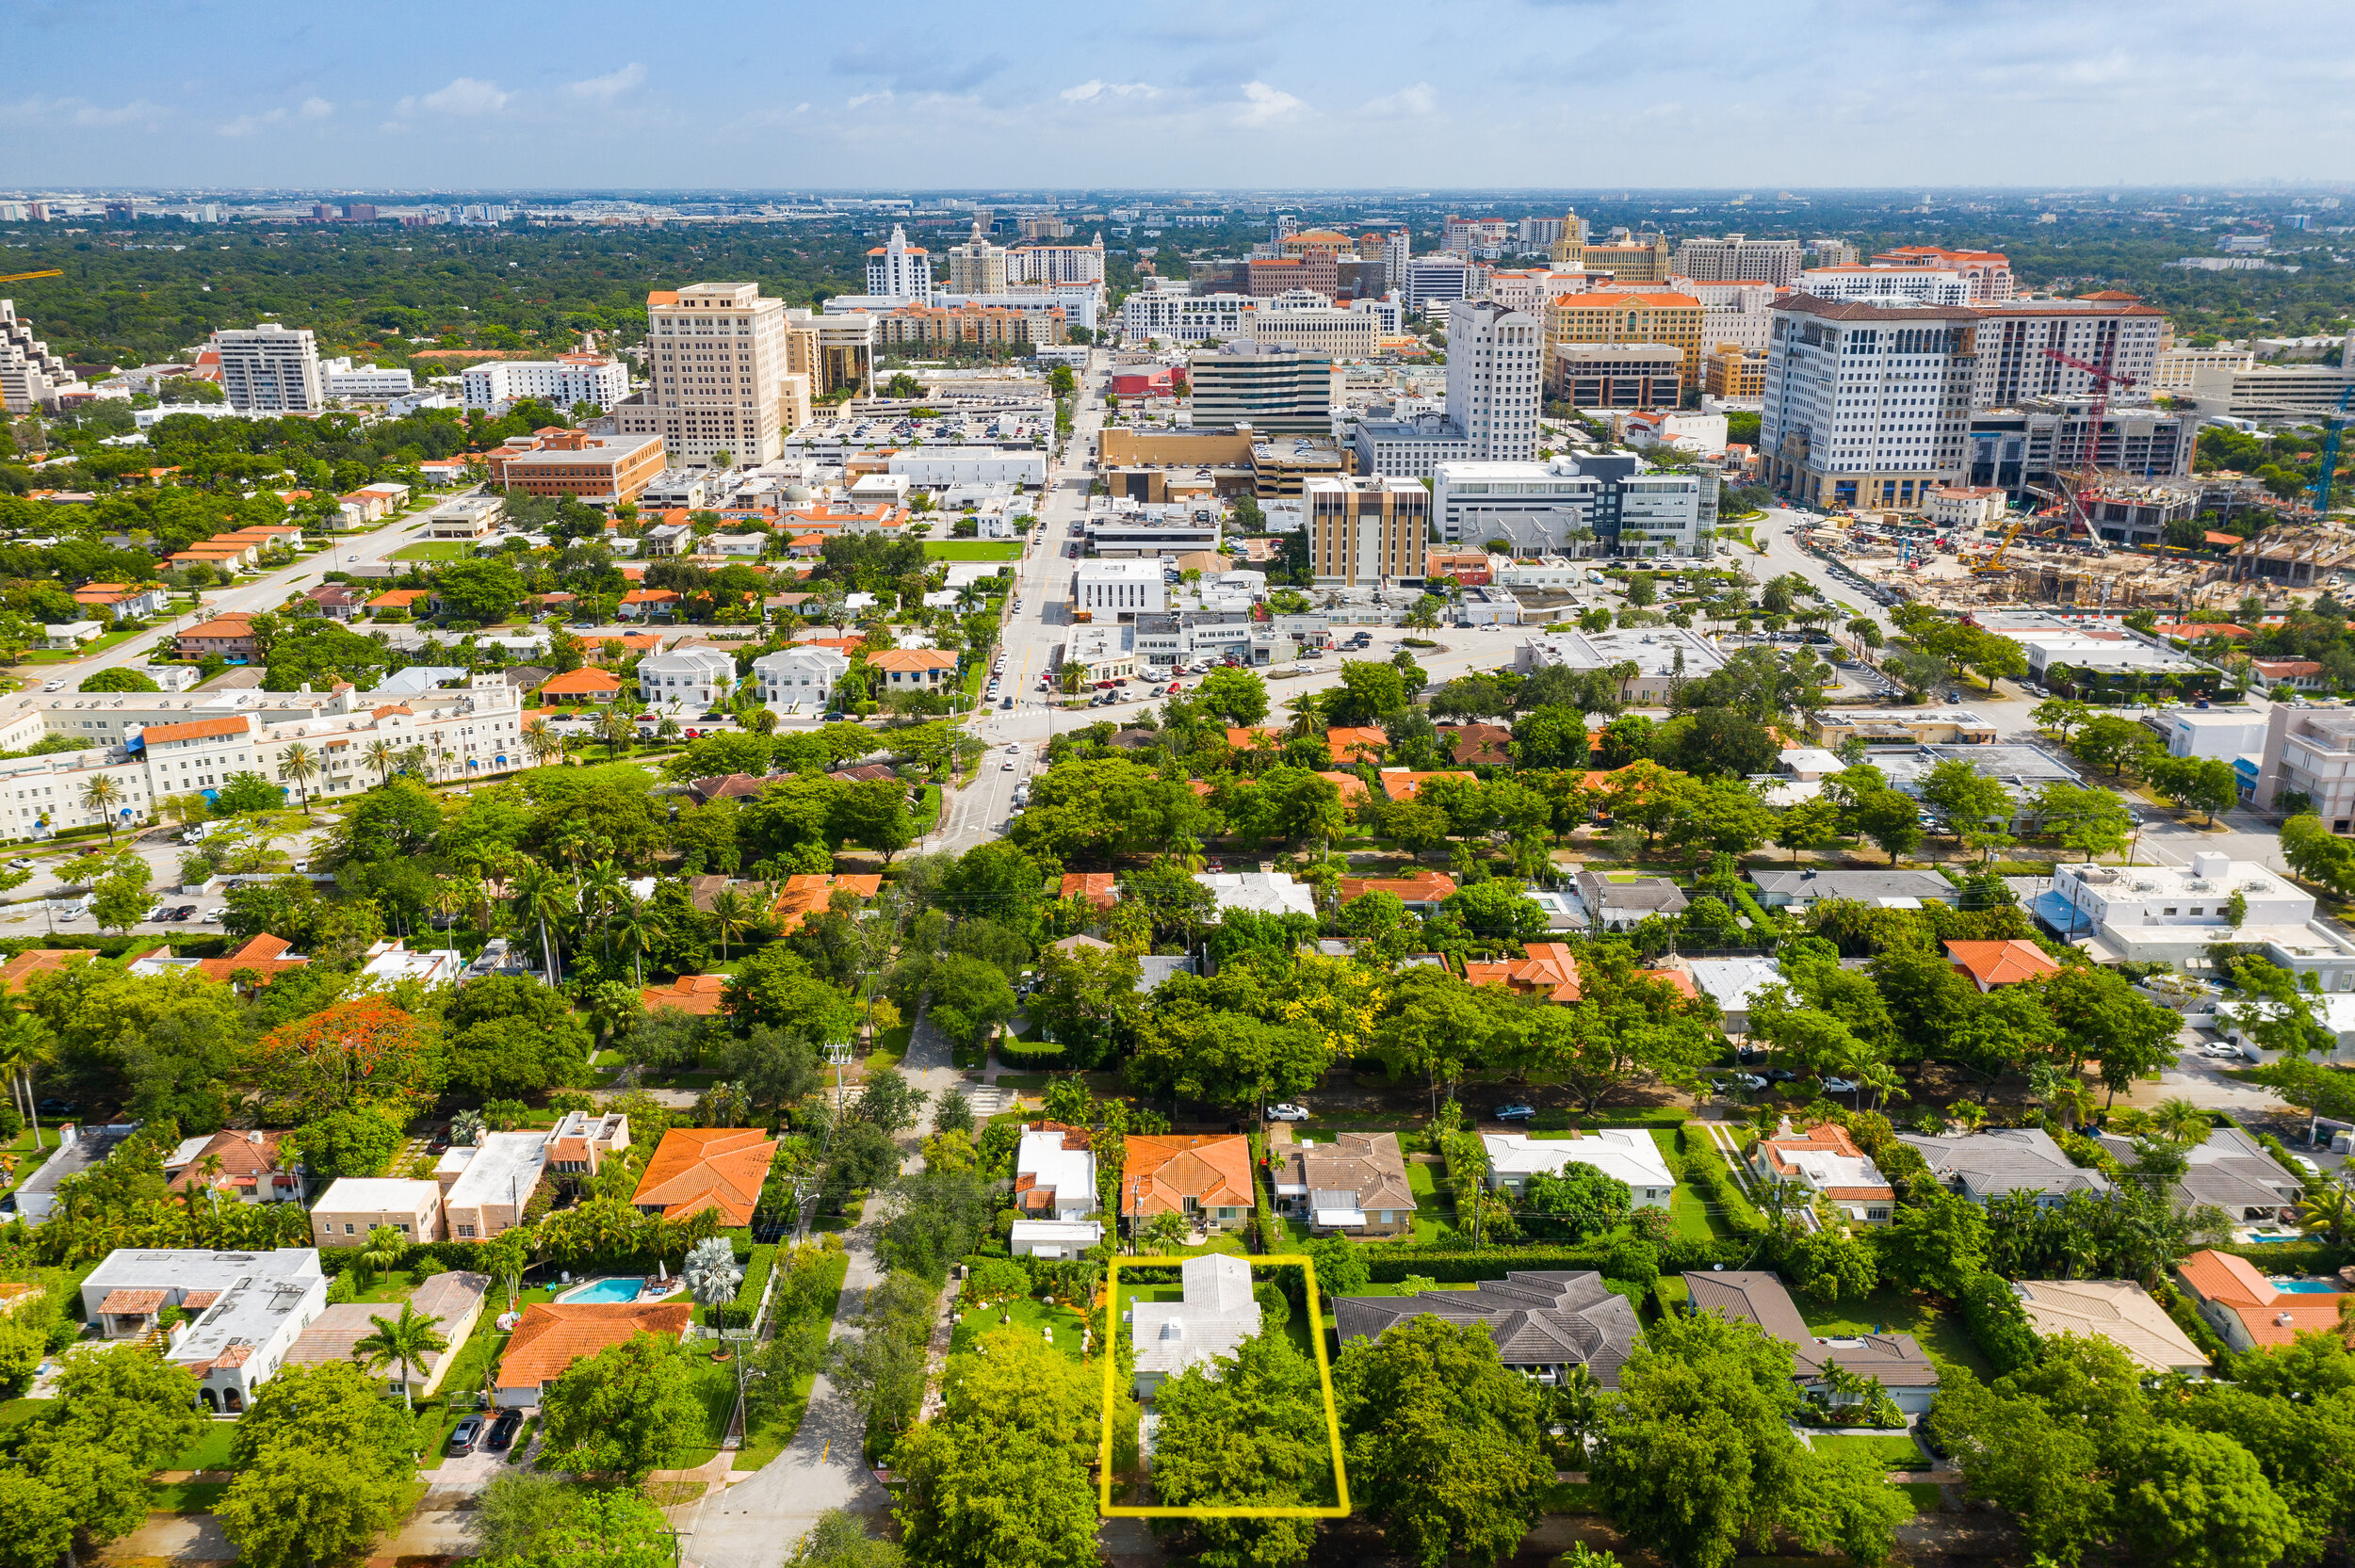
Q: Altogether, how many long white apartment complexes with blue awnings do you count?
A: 1